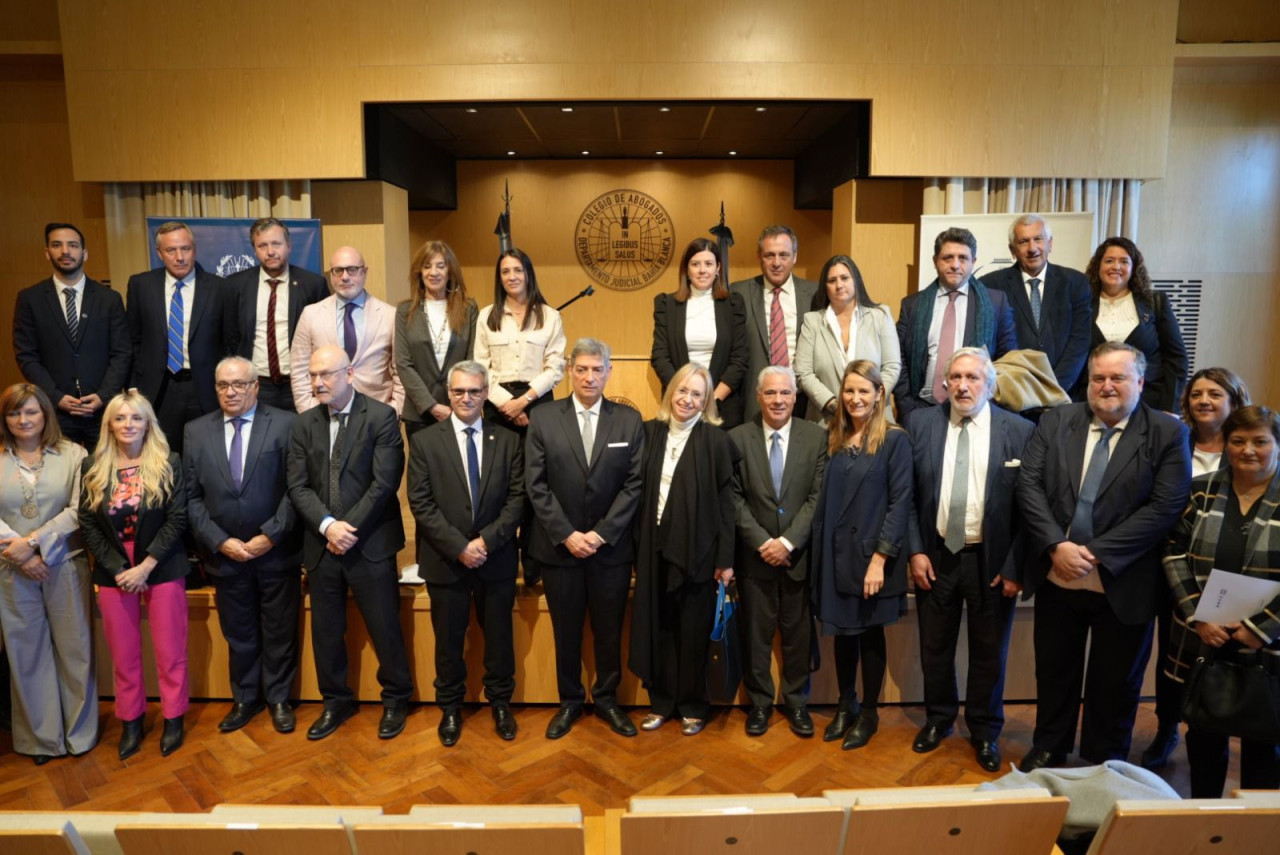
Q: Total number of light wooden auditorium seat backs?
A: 6